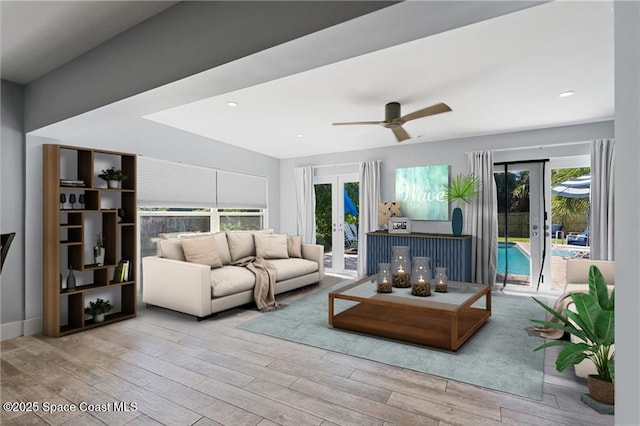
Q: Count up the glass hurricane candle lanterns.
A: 4